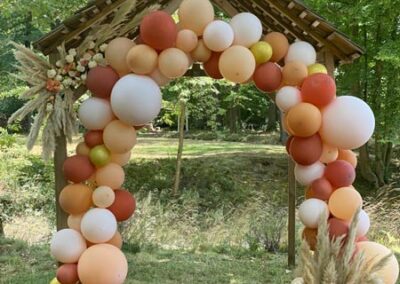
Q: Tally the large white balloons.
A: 2